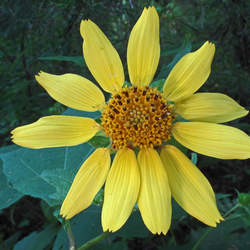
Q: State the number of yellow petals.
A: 11